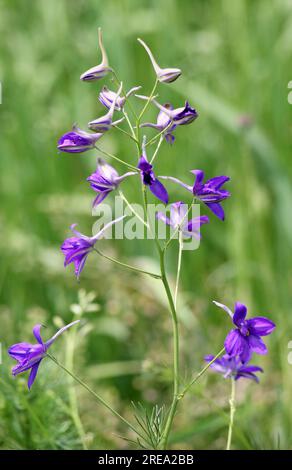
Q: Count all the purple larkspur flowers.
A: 15